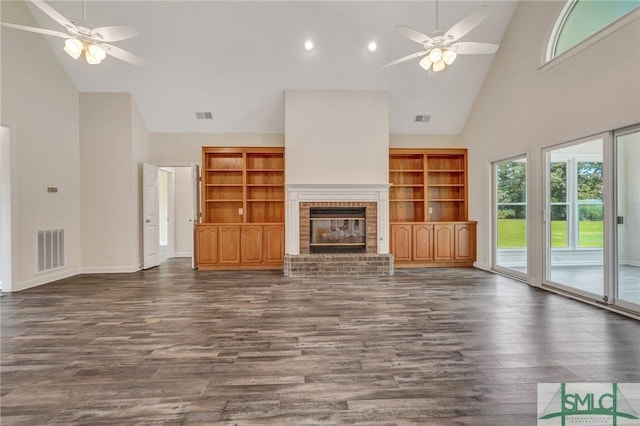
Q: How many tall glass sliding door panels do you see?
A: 3